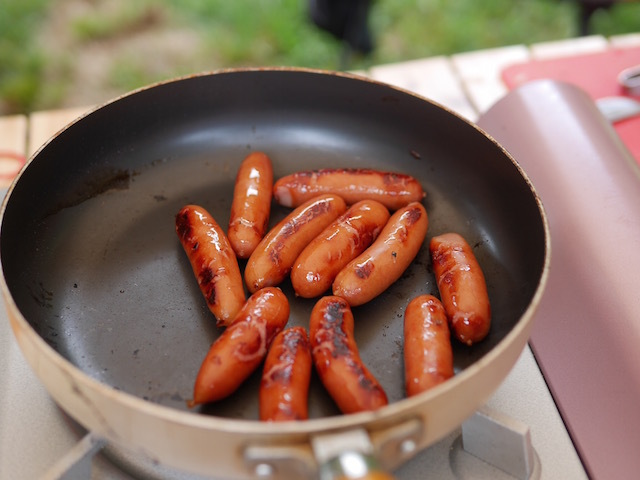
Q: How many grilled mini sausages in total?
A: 11